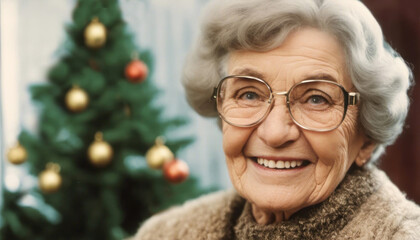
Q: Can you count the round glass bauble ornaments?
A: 8